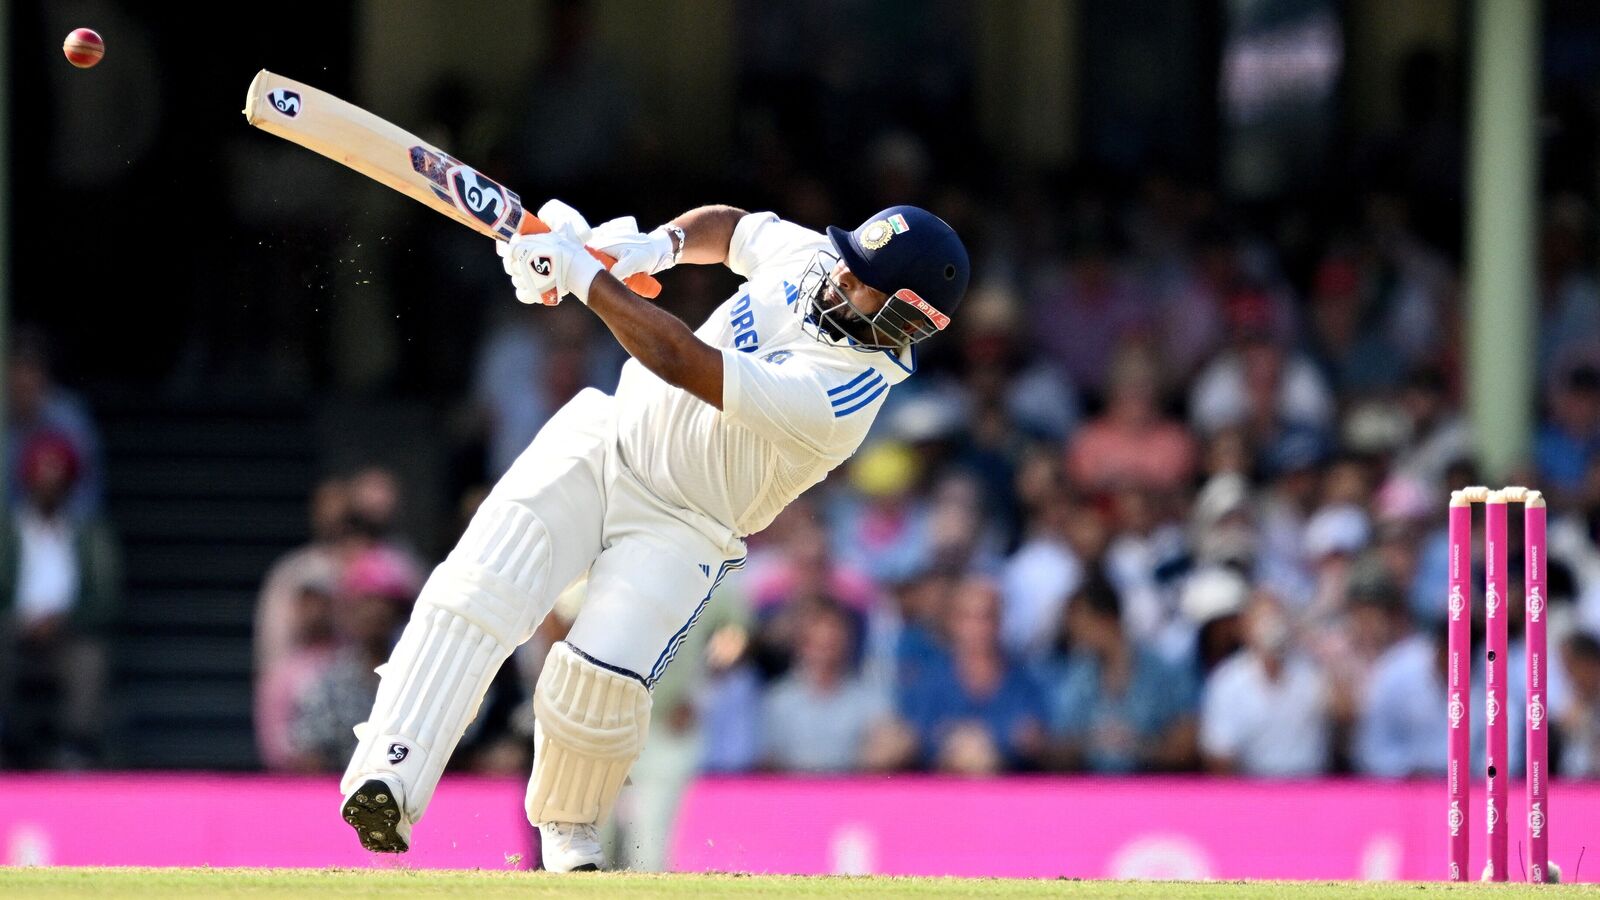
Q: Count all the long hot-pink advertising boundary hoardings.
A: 1